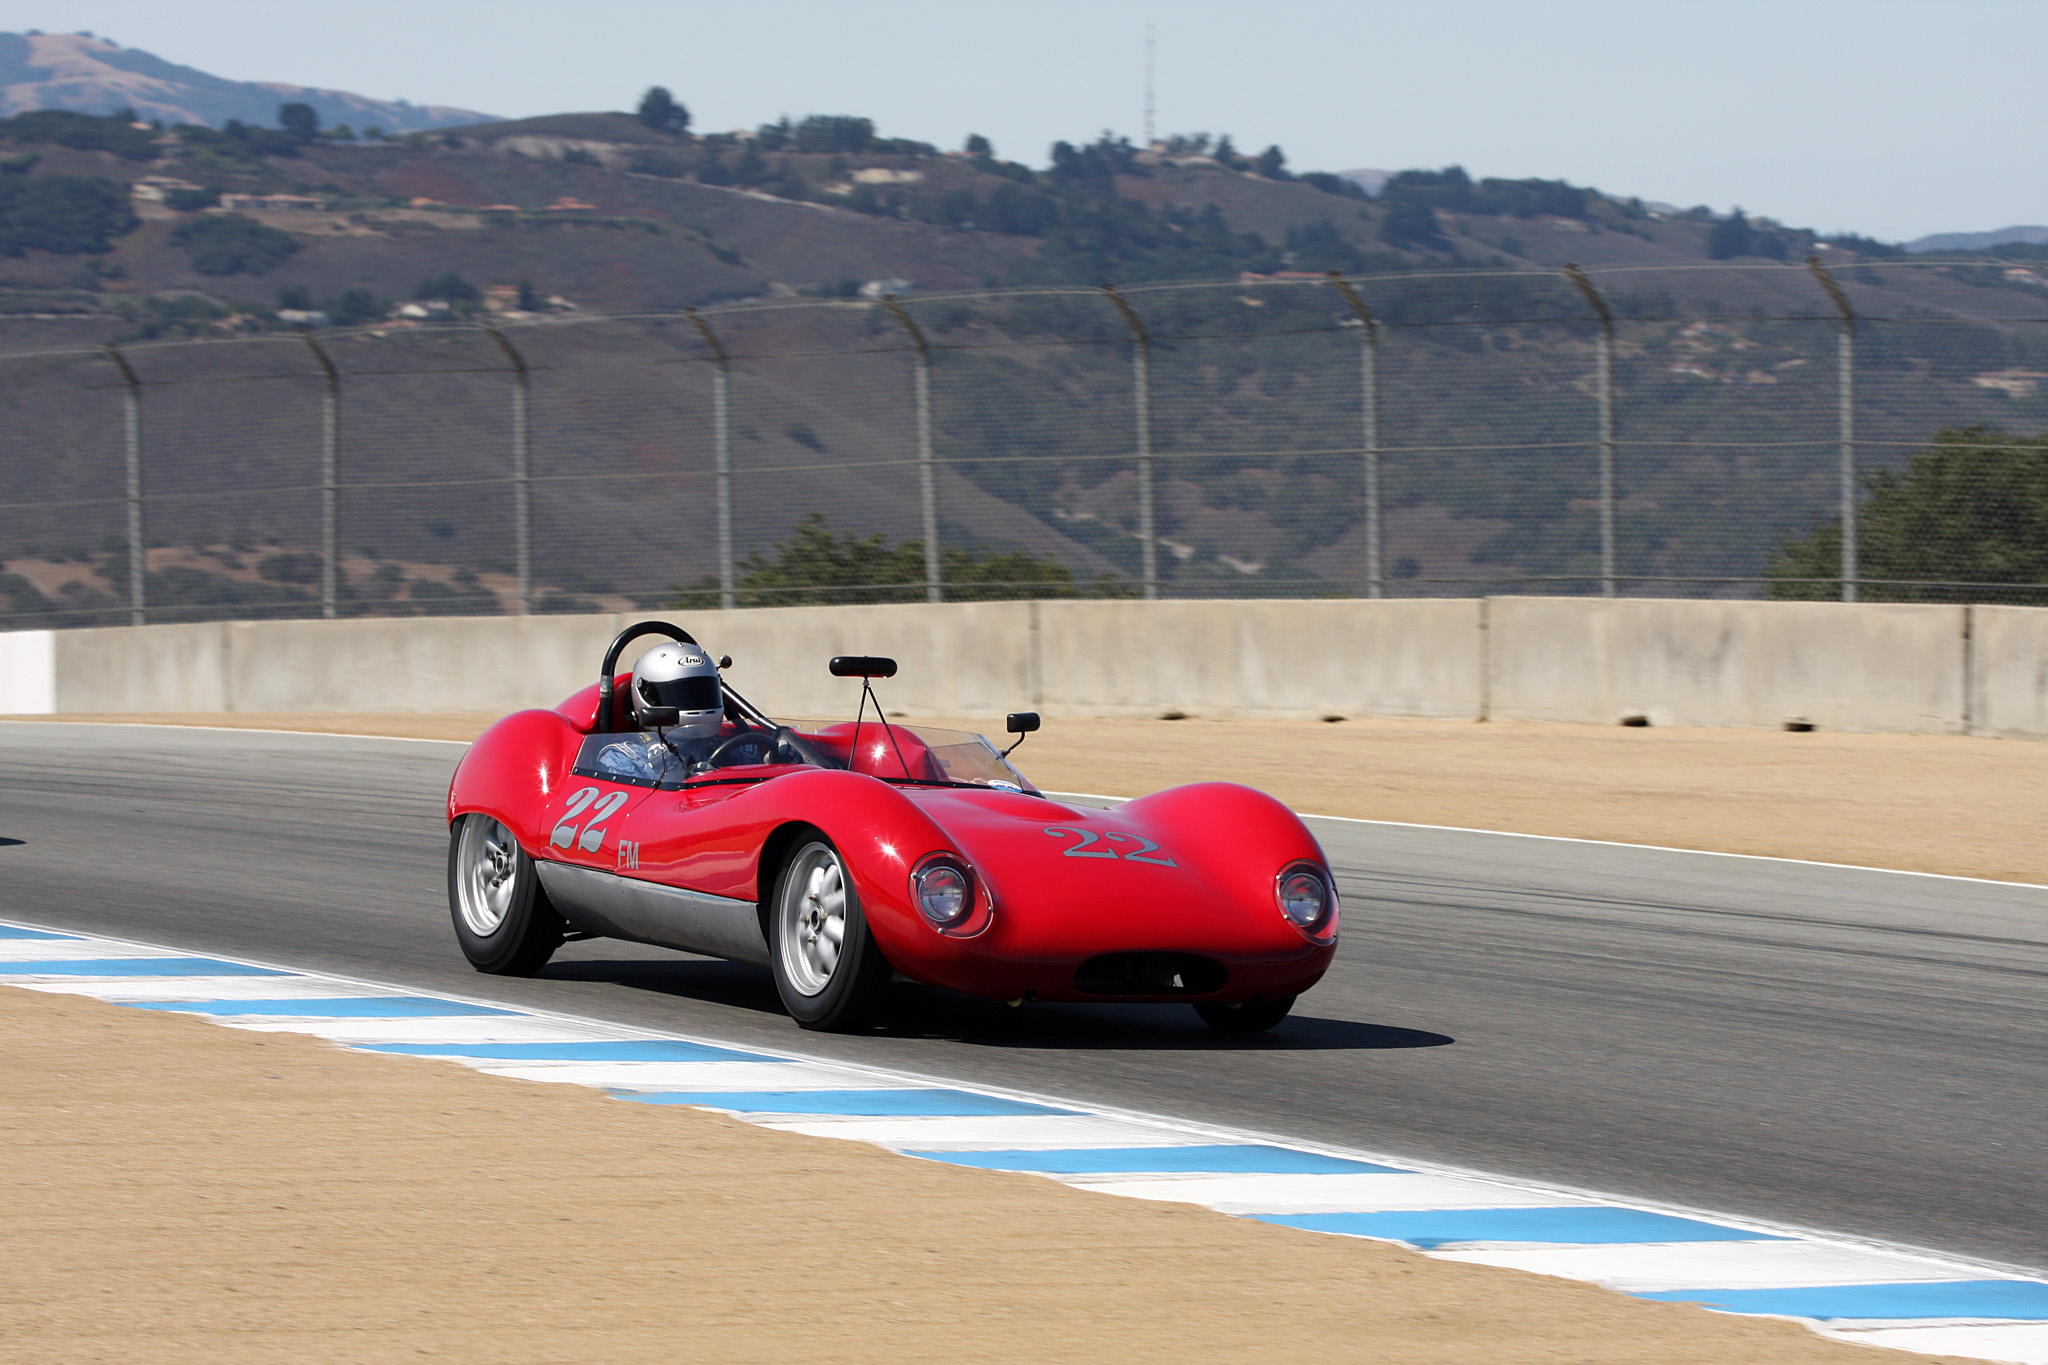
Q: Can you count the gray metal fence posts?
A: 9